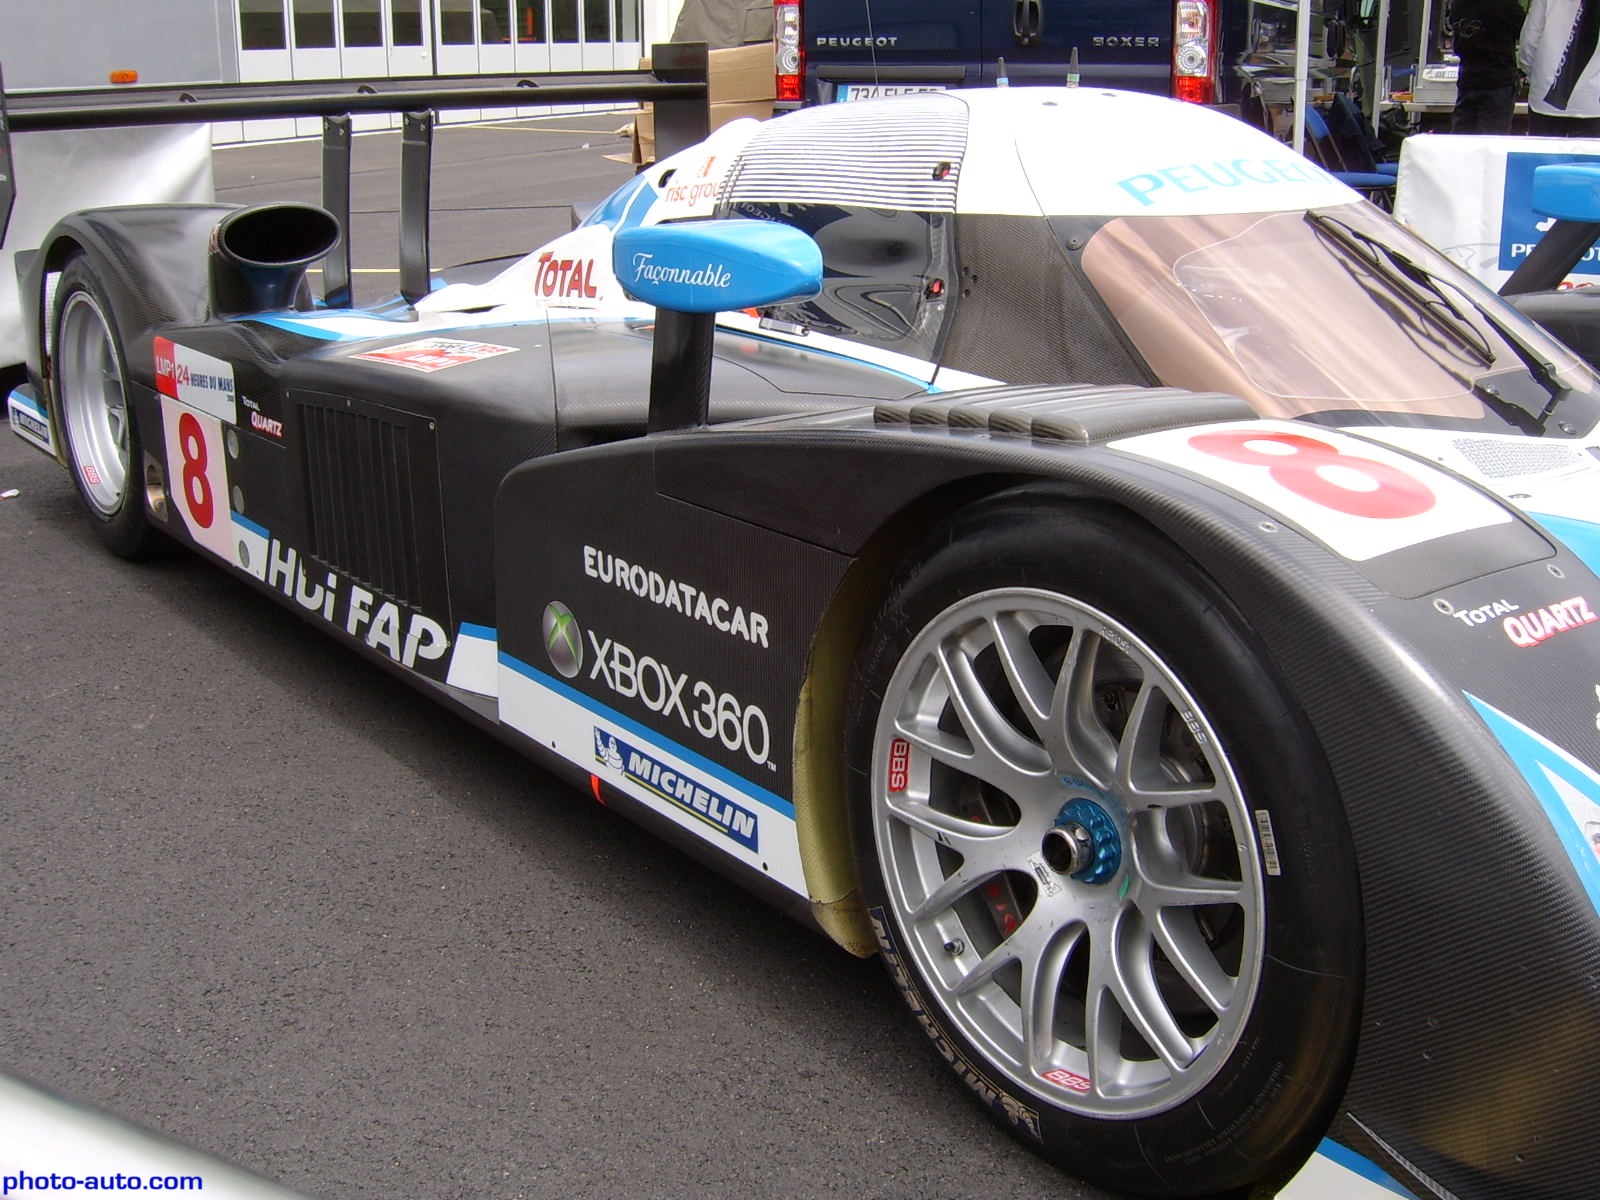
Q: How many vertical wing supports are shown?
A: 2